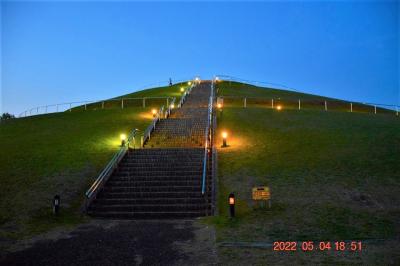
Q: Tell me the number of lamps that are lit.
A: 11